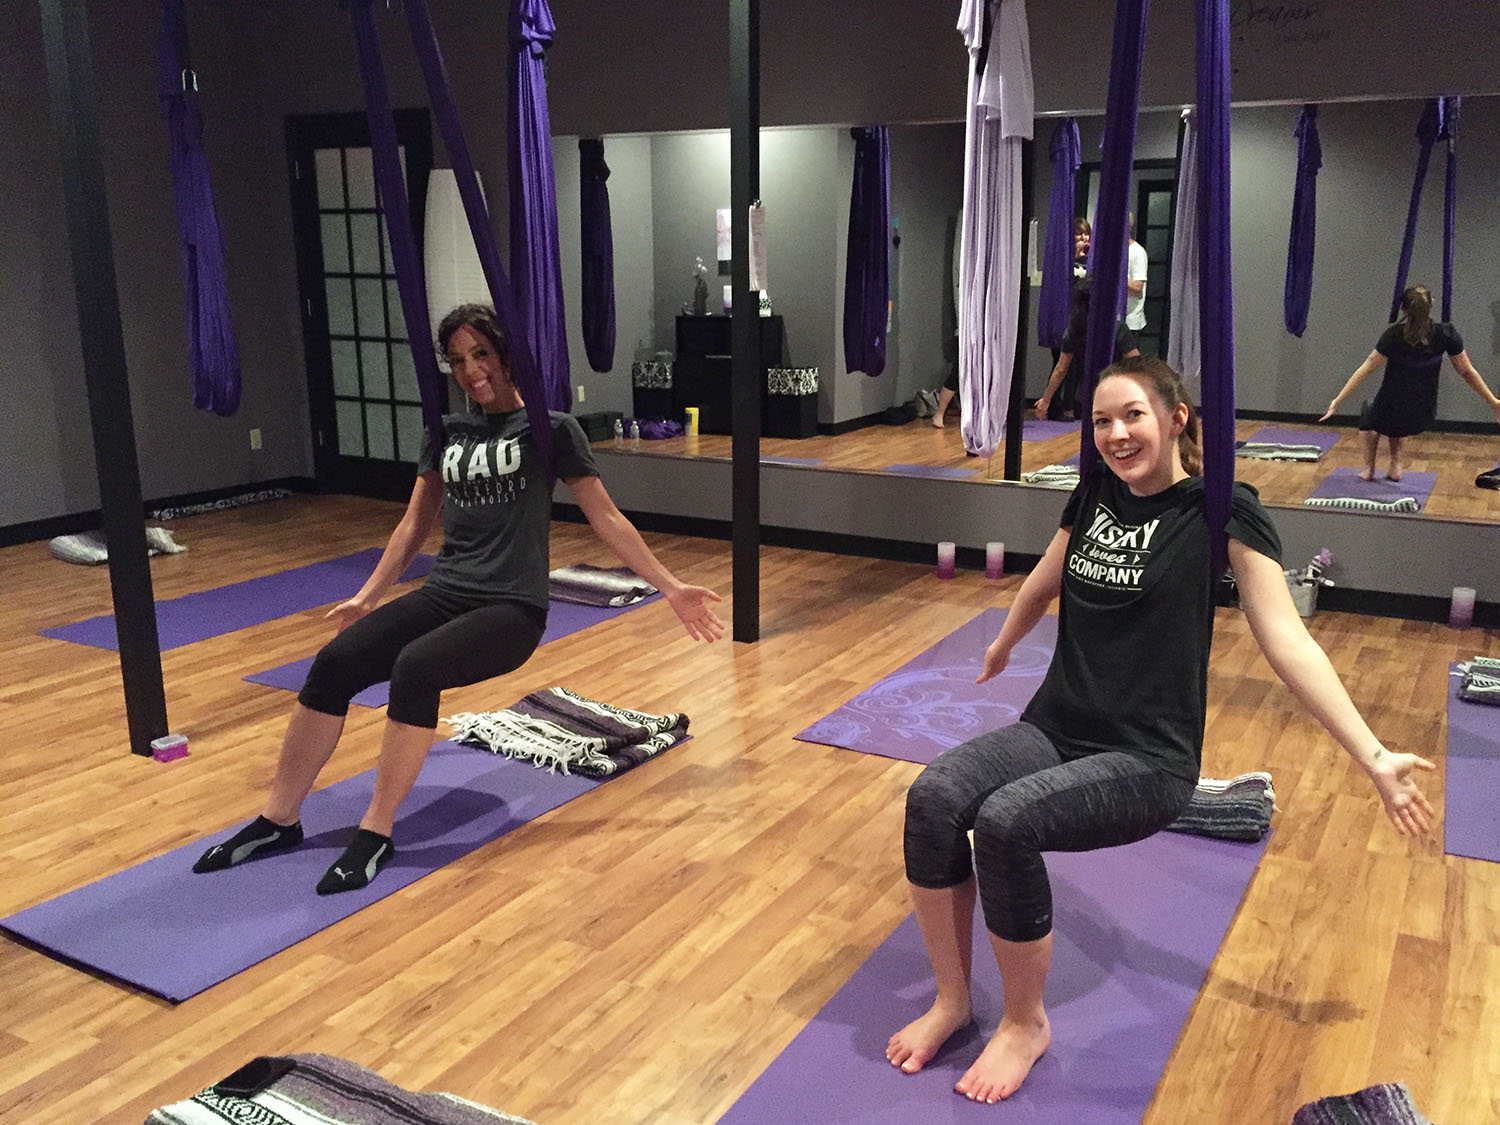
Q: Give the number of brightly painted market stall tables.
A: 0